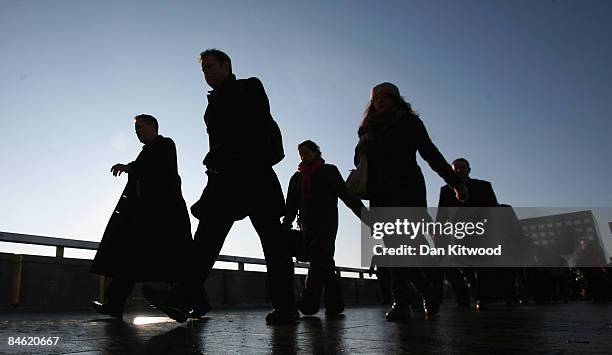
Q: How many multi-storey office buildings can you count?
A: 1